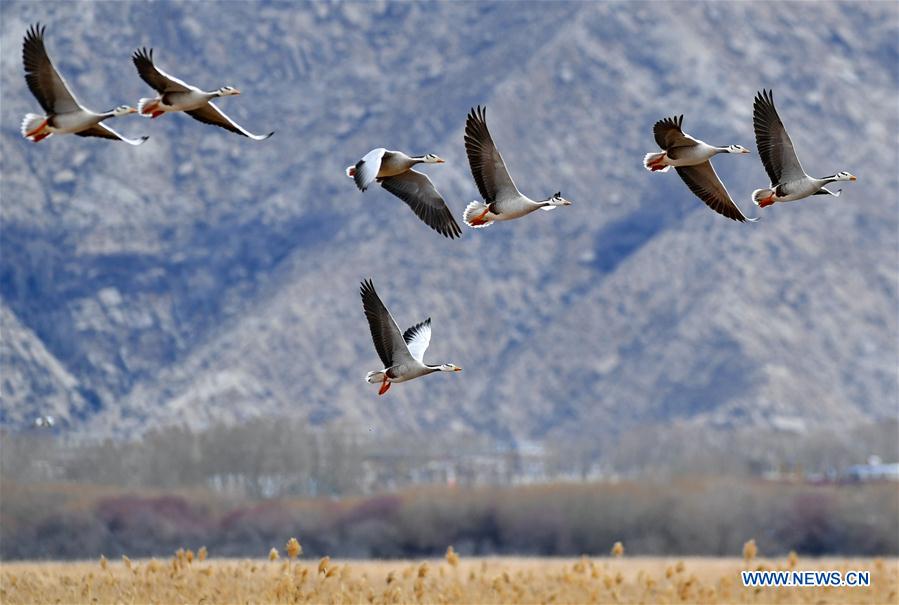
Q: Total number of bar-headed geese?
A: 7